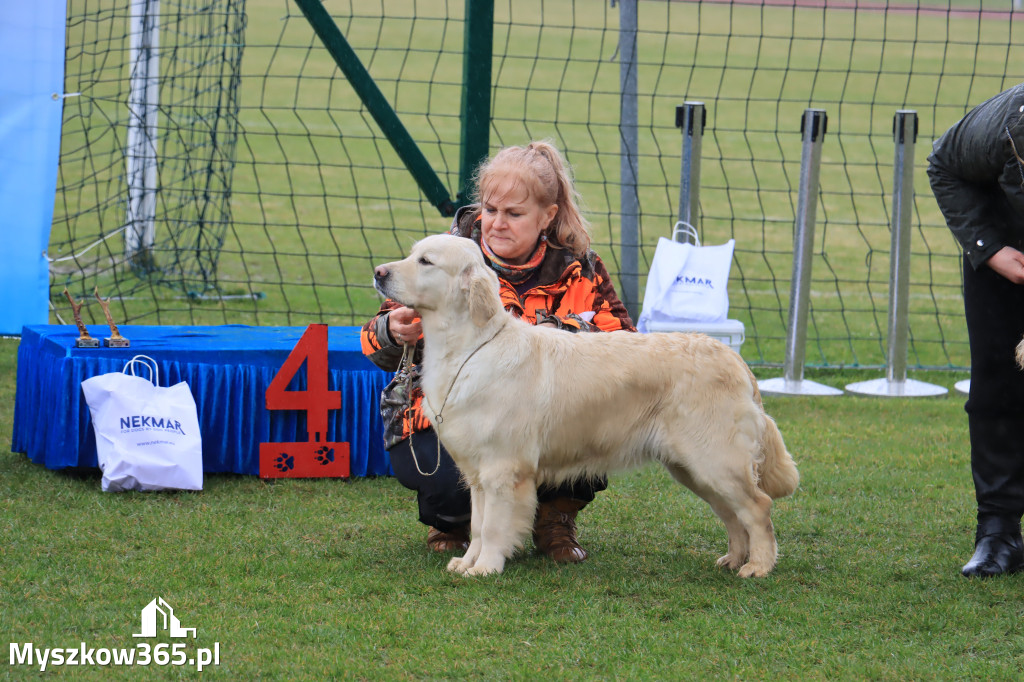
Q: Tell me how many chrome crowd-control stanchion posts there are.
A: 3